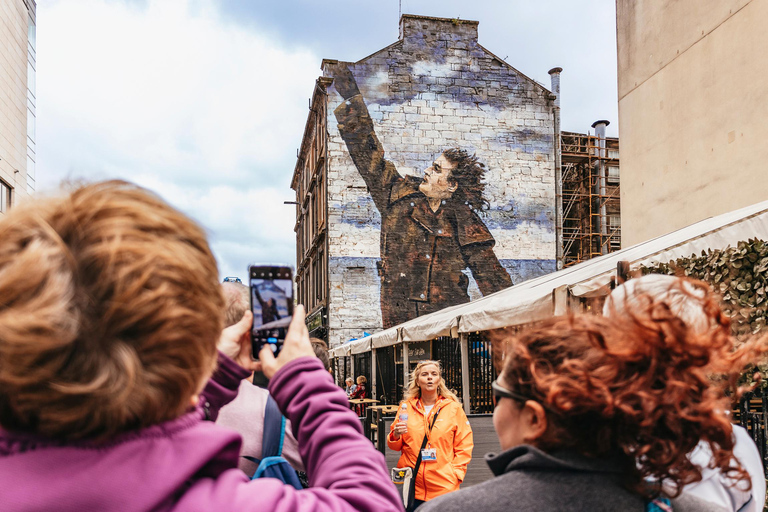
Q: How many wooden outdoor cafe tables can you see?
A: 2